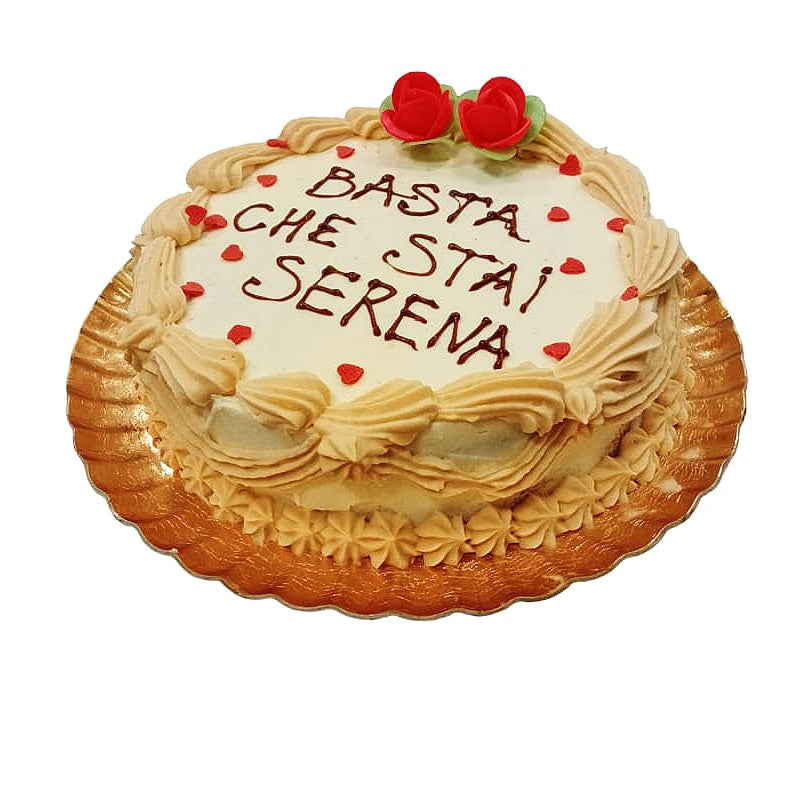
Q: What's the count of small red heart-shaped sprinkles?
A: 15